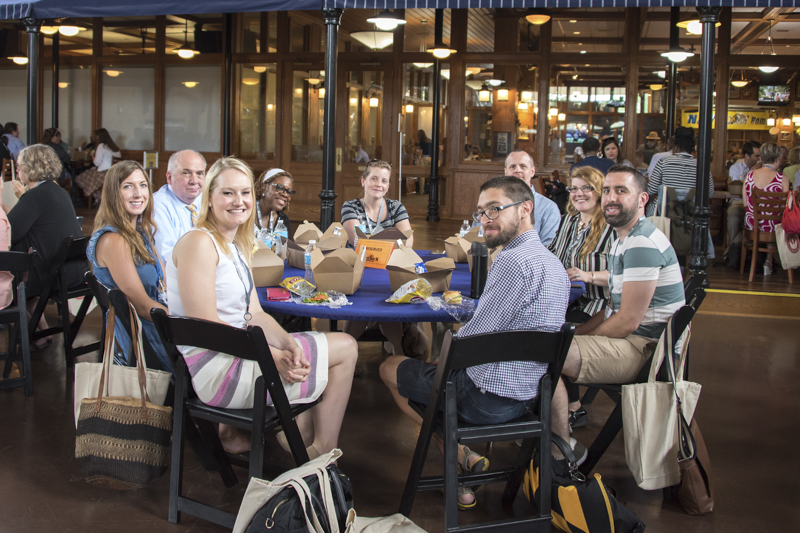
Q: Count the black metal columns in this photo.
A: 7